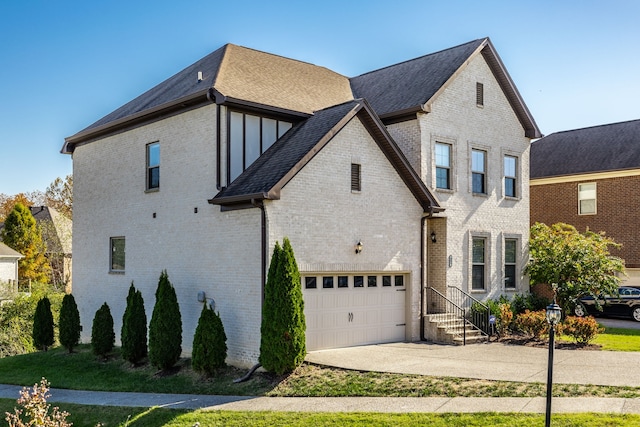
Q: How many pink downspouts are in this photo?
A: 0